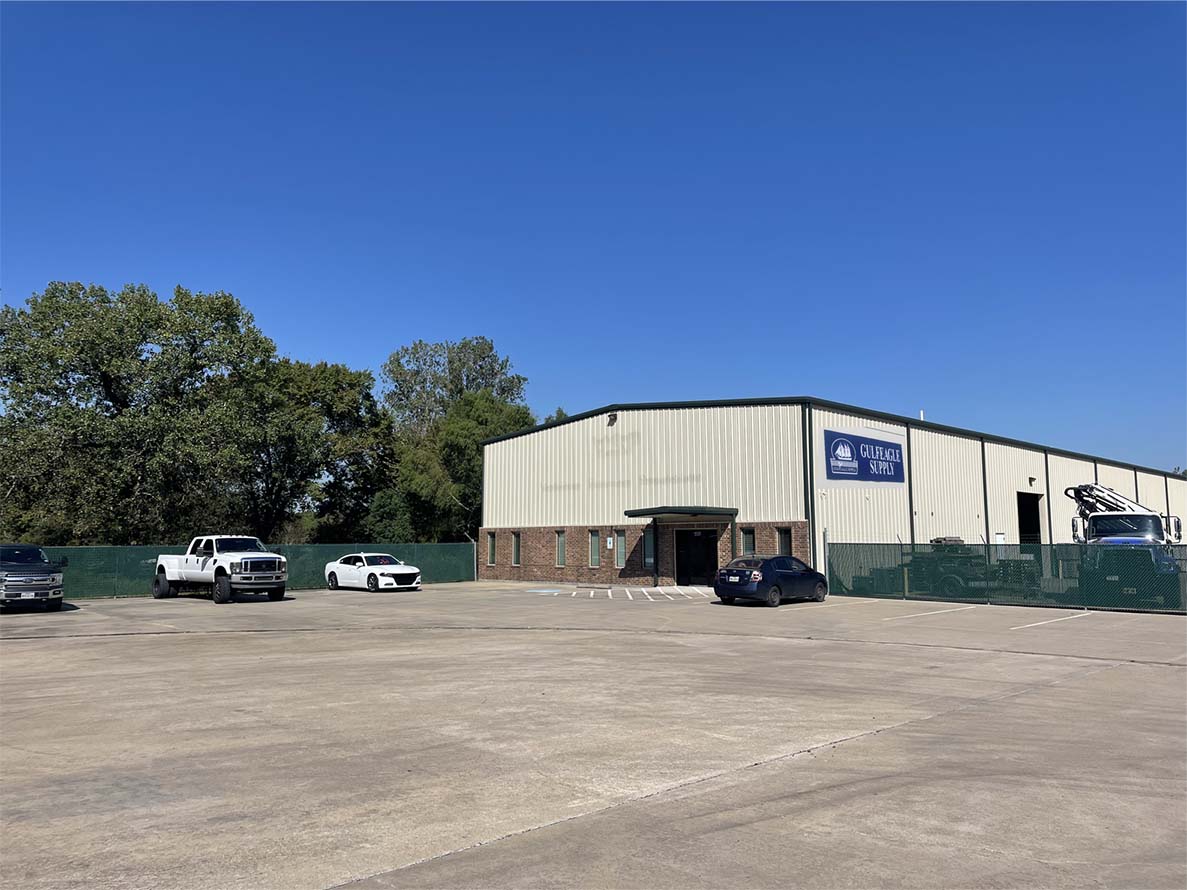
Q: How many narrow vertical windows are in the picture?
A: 8